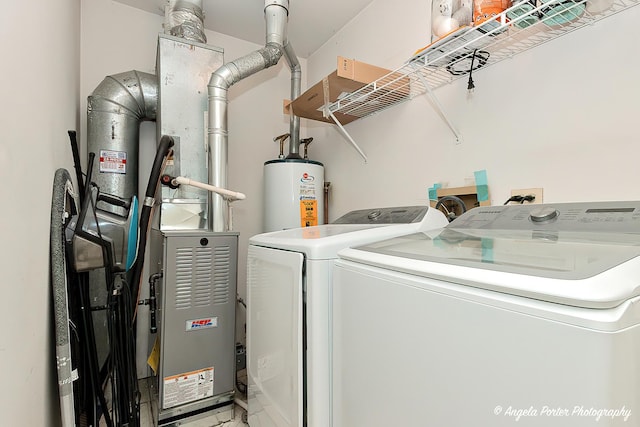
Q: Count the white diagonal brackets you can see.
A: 2